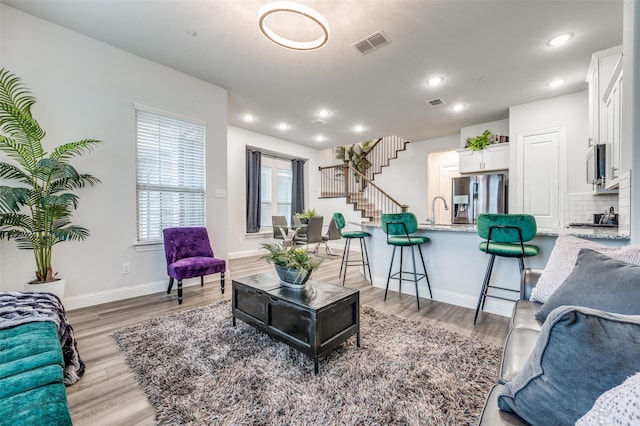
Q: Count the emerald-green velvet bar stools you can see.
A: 3